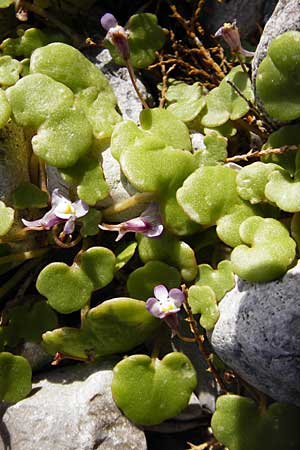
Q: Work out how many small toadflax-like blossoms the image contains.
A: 5